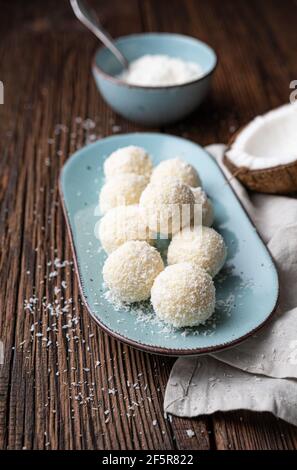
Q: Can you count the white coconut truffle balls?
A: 9